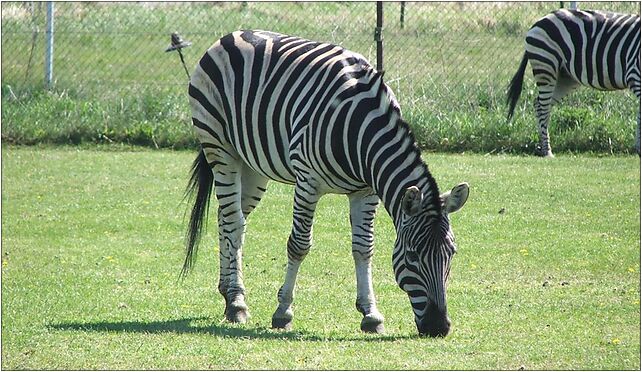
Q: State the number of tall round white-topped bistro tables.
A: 0